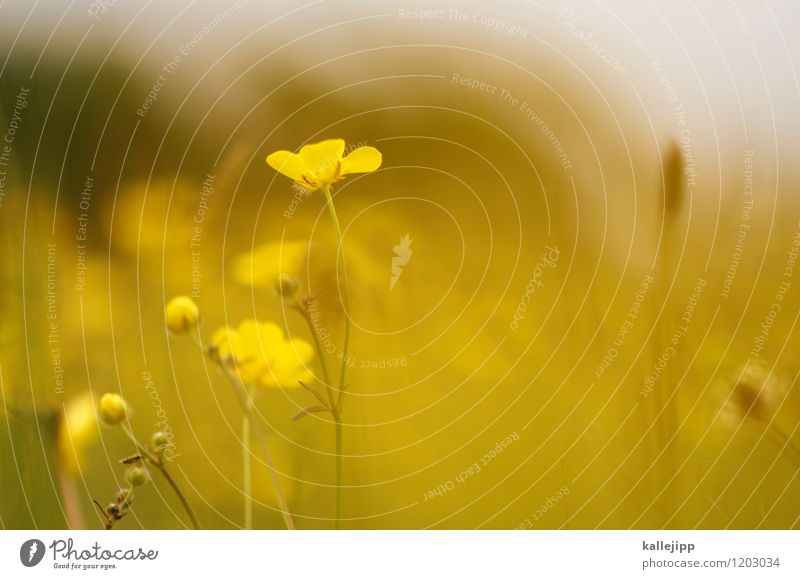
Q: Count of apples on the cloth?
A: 0